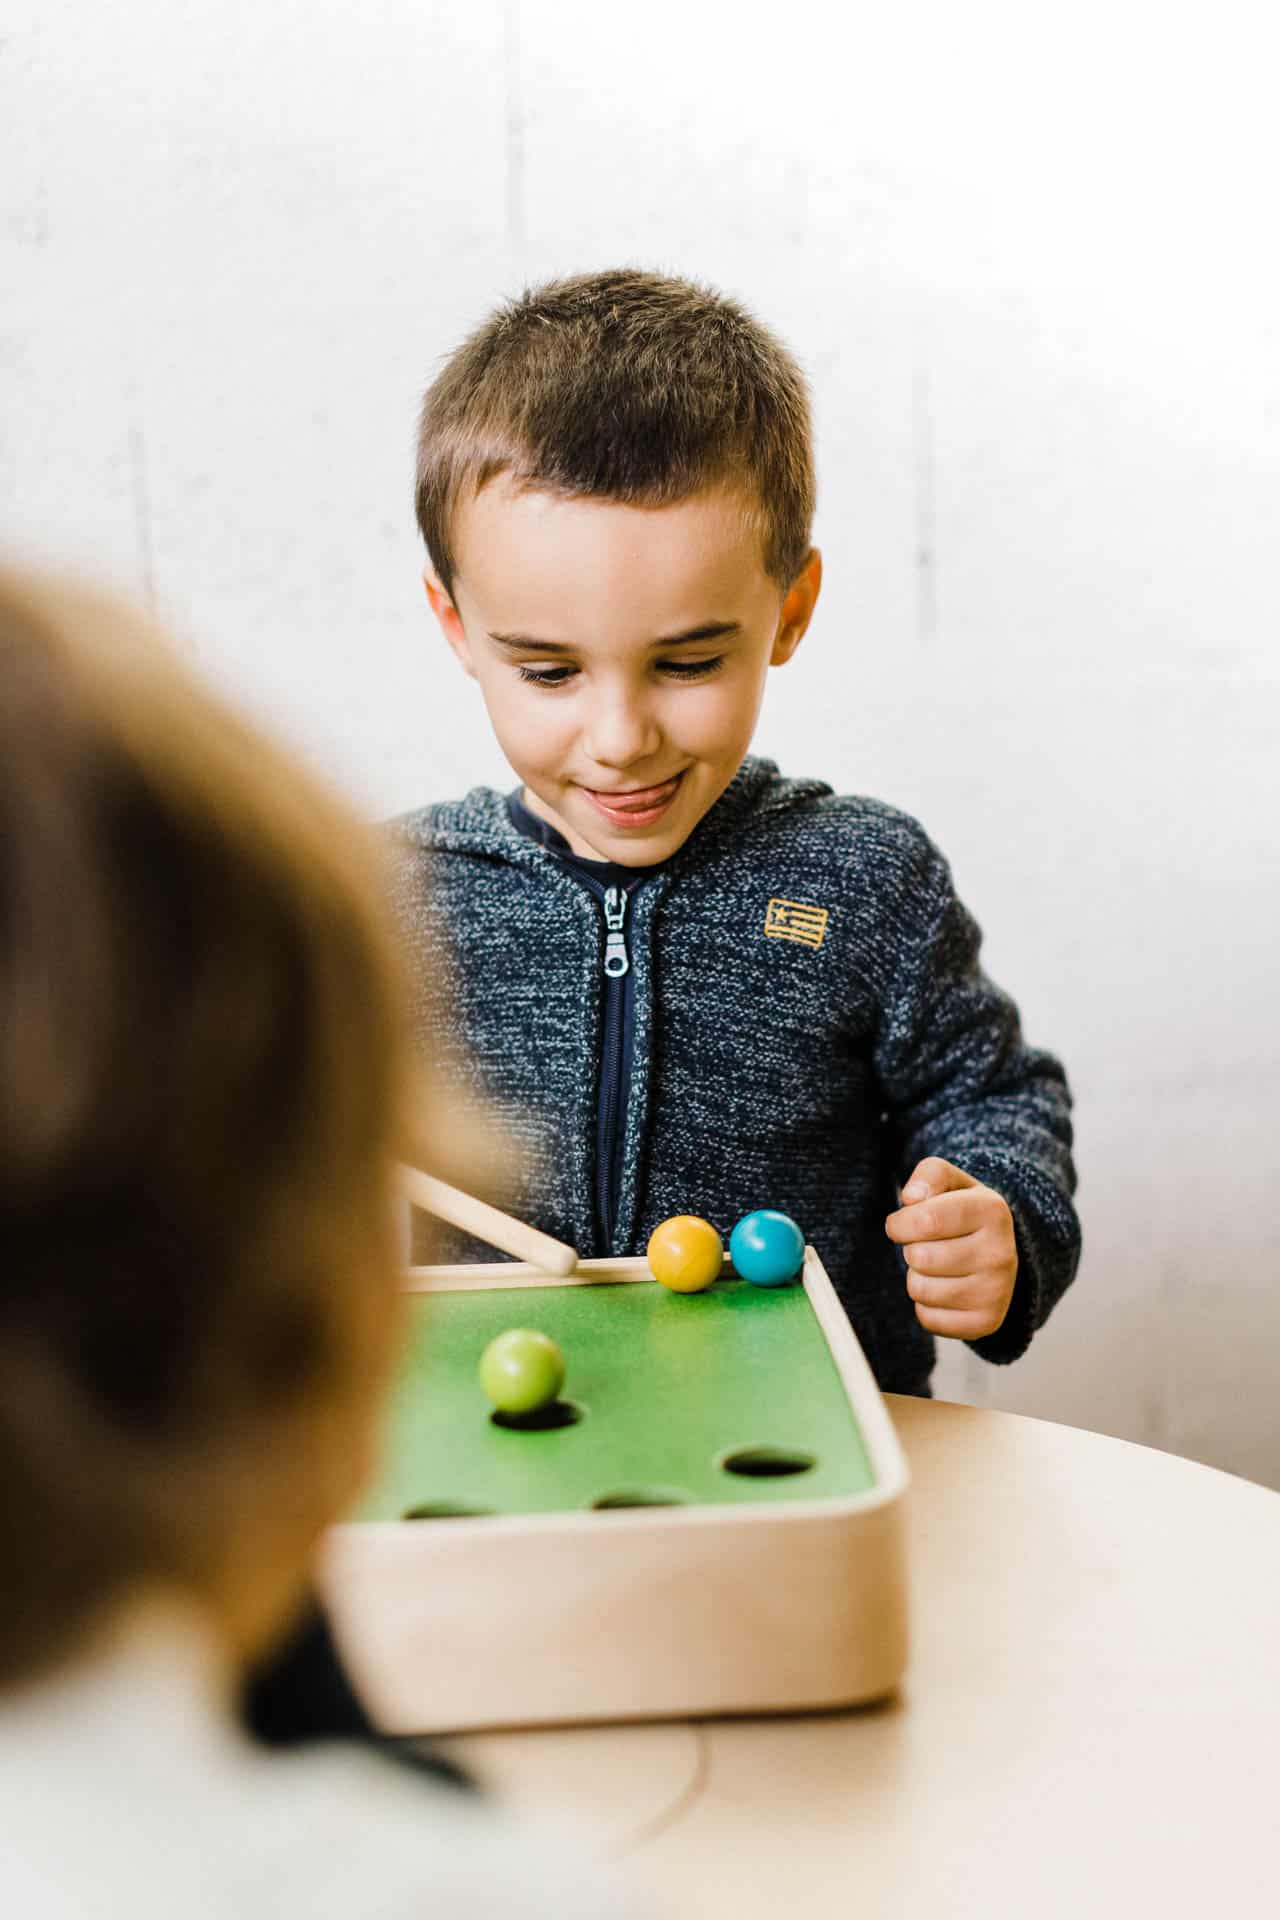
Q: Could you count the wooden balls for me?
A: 3